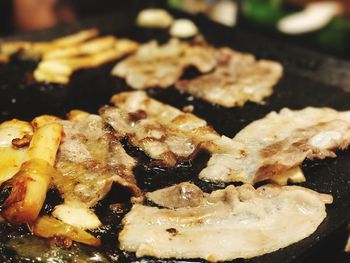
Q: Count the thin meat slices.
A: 6